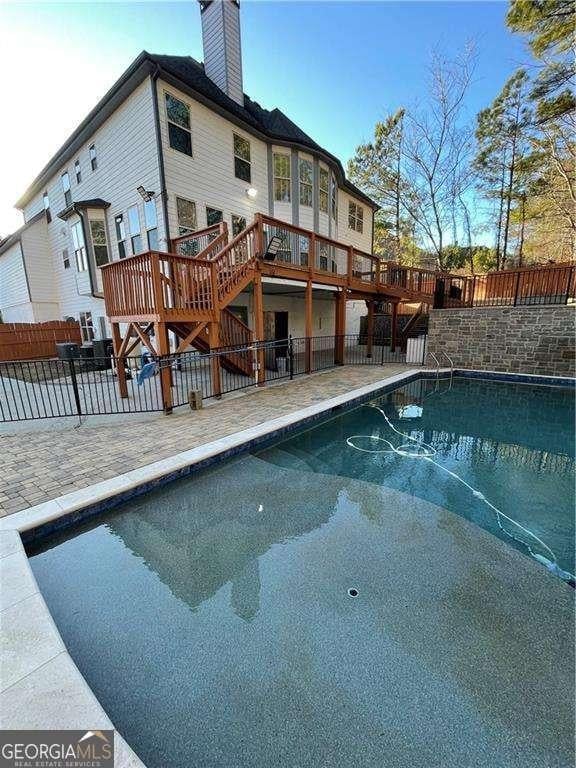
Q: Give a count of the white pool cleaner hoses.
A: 1